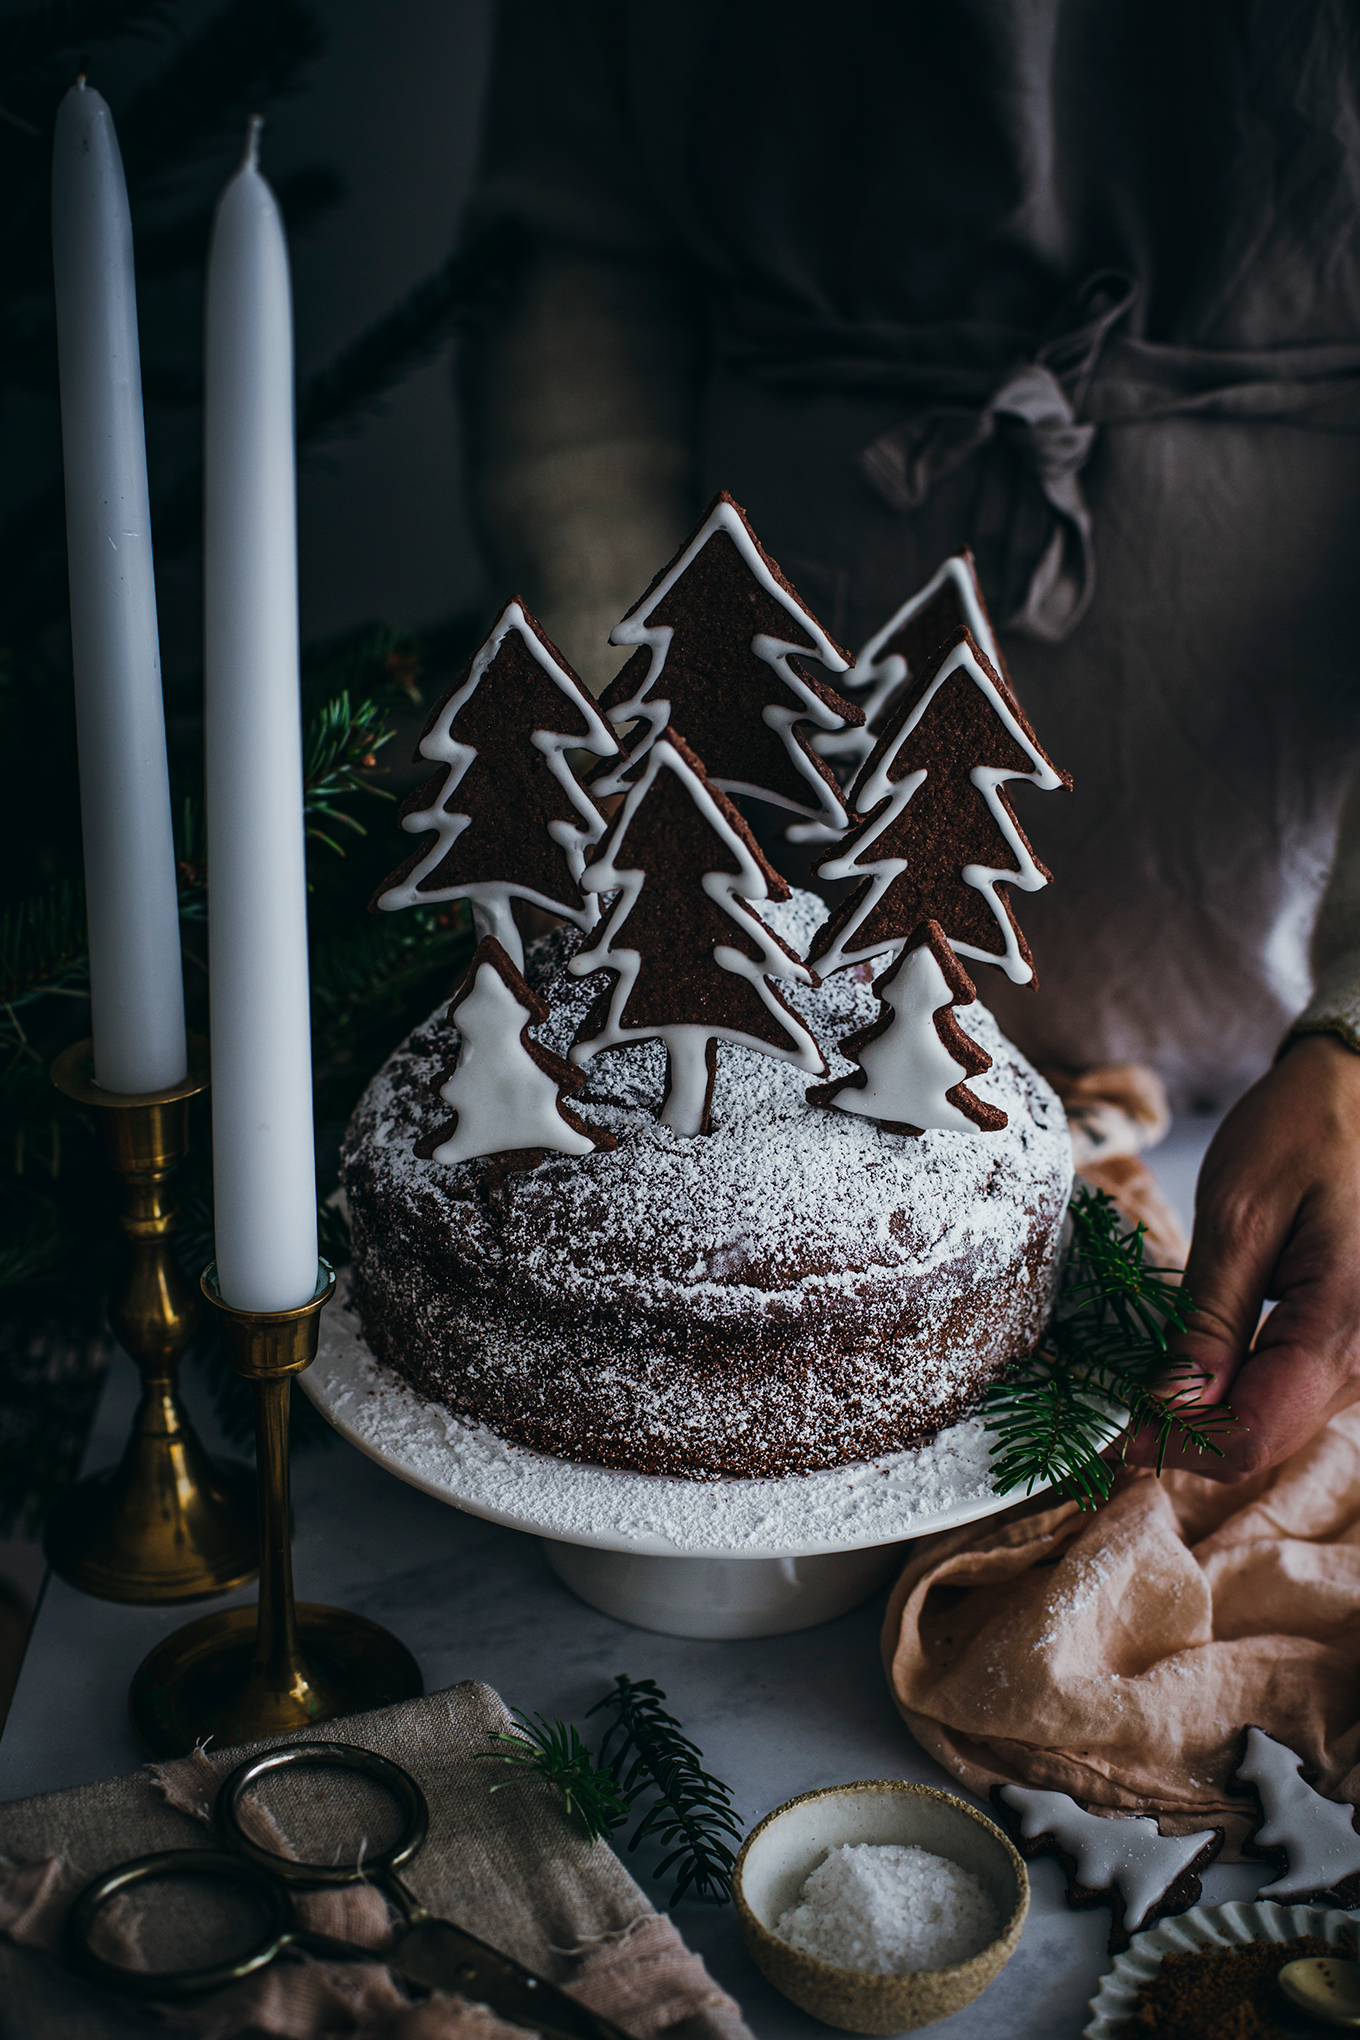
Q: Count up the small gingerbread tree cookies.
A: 4